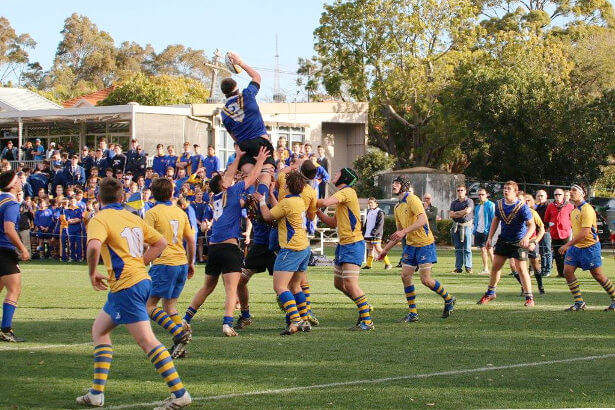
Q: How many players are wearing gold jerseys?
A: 7